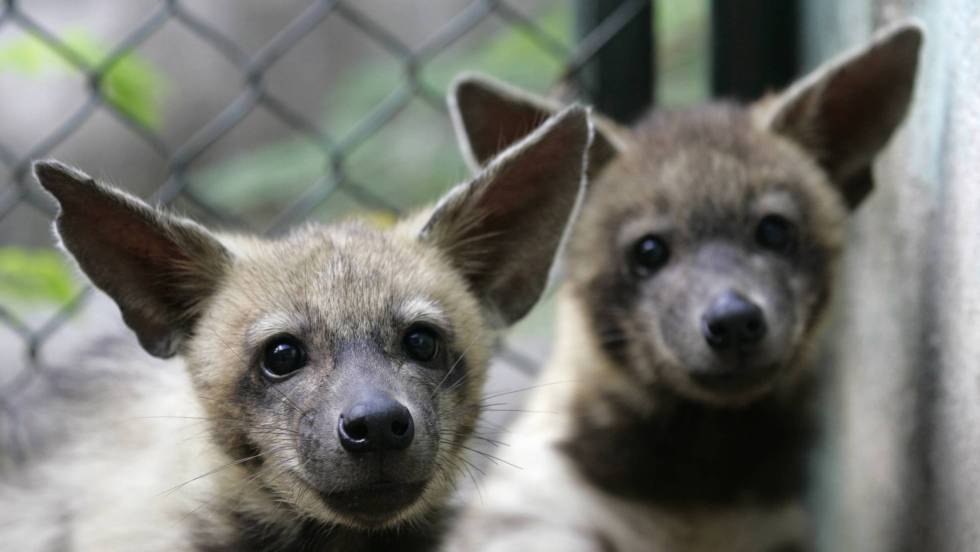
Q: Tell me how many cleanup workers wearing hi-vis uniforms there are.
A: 0